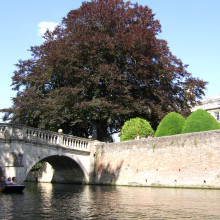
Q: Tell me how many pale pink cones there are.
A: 0